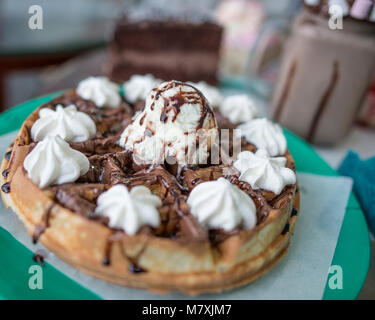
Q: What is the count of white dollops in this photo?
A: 10